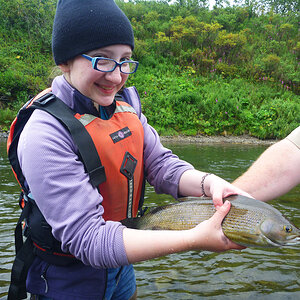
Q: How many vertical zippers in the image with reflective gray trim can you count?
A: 1